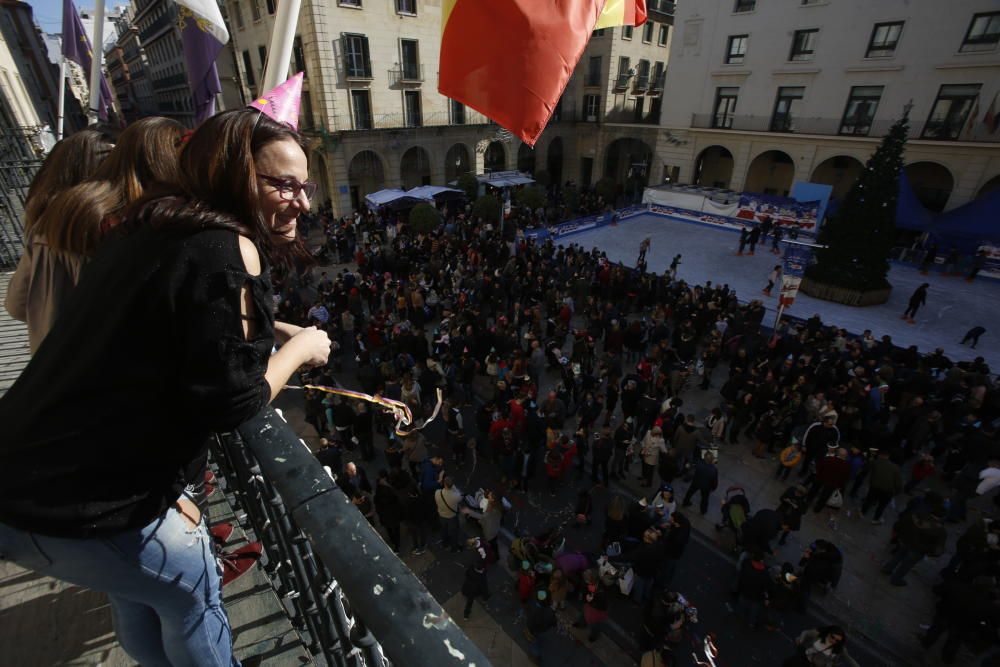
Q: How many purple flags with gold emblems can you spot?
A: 2